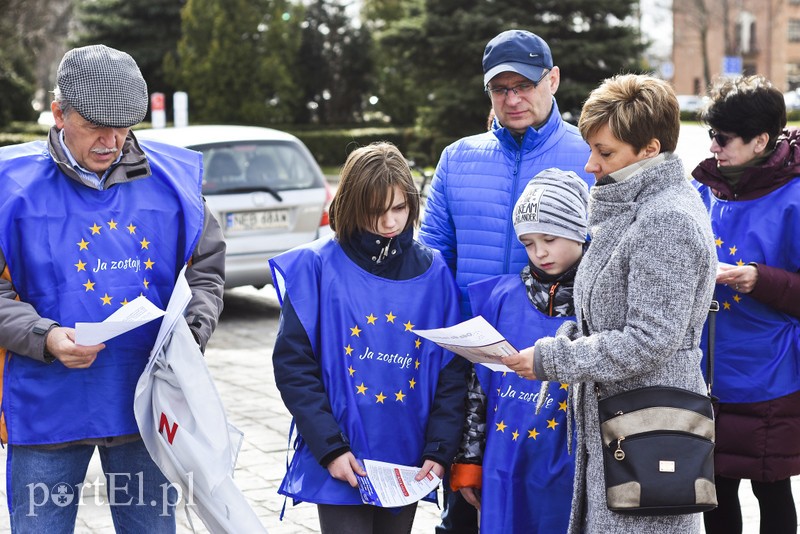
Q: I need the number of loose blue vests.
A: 4